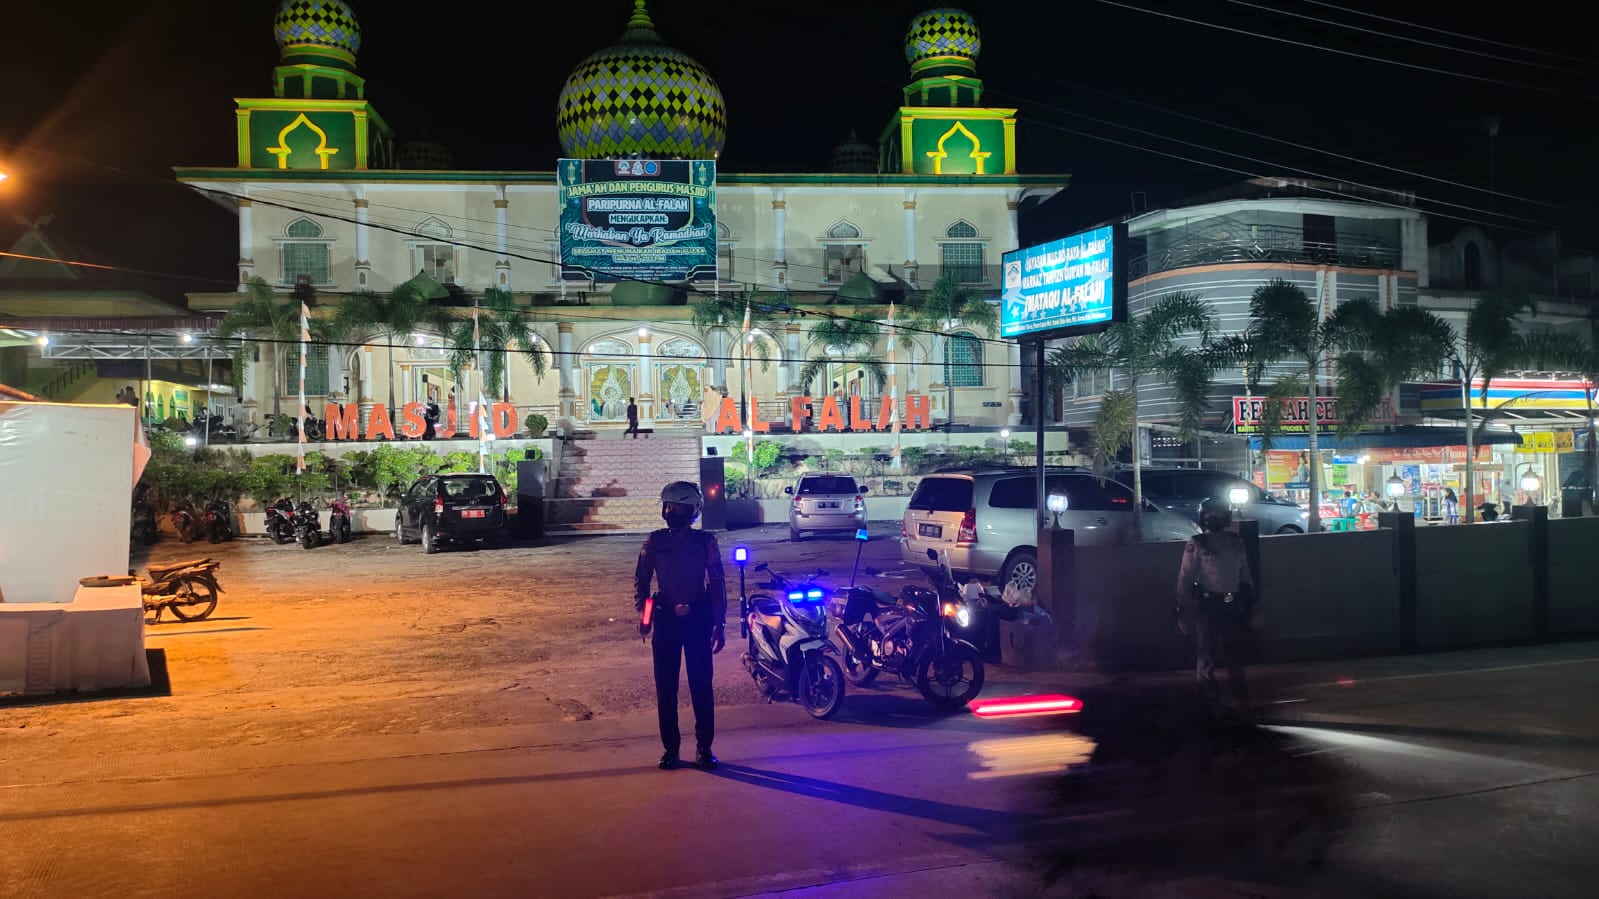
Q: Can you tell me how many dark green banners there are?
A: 1